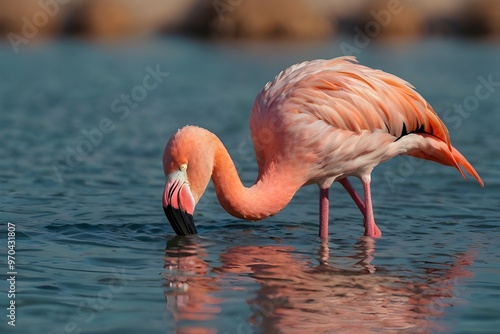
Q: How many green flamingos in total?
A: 0